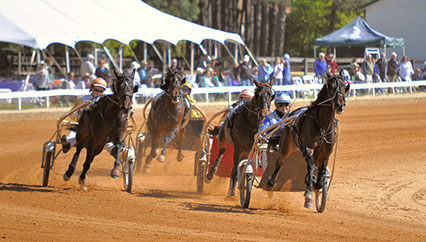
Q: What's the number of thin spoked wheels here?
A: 6